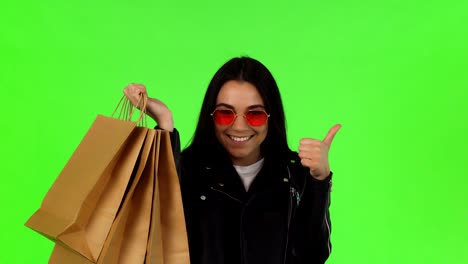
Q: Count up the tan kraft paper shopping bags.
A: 3